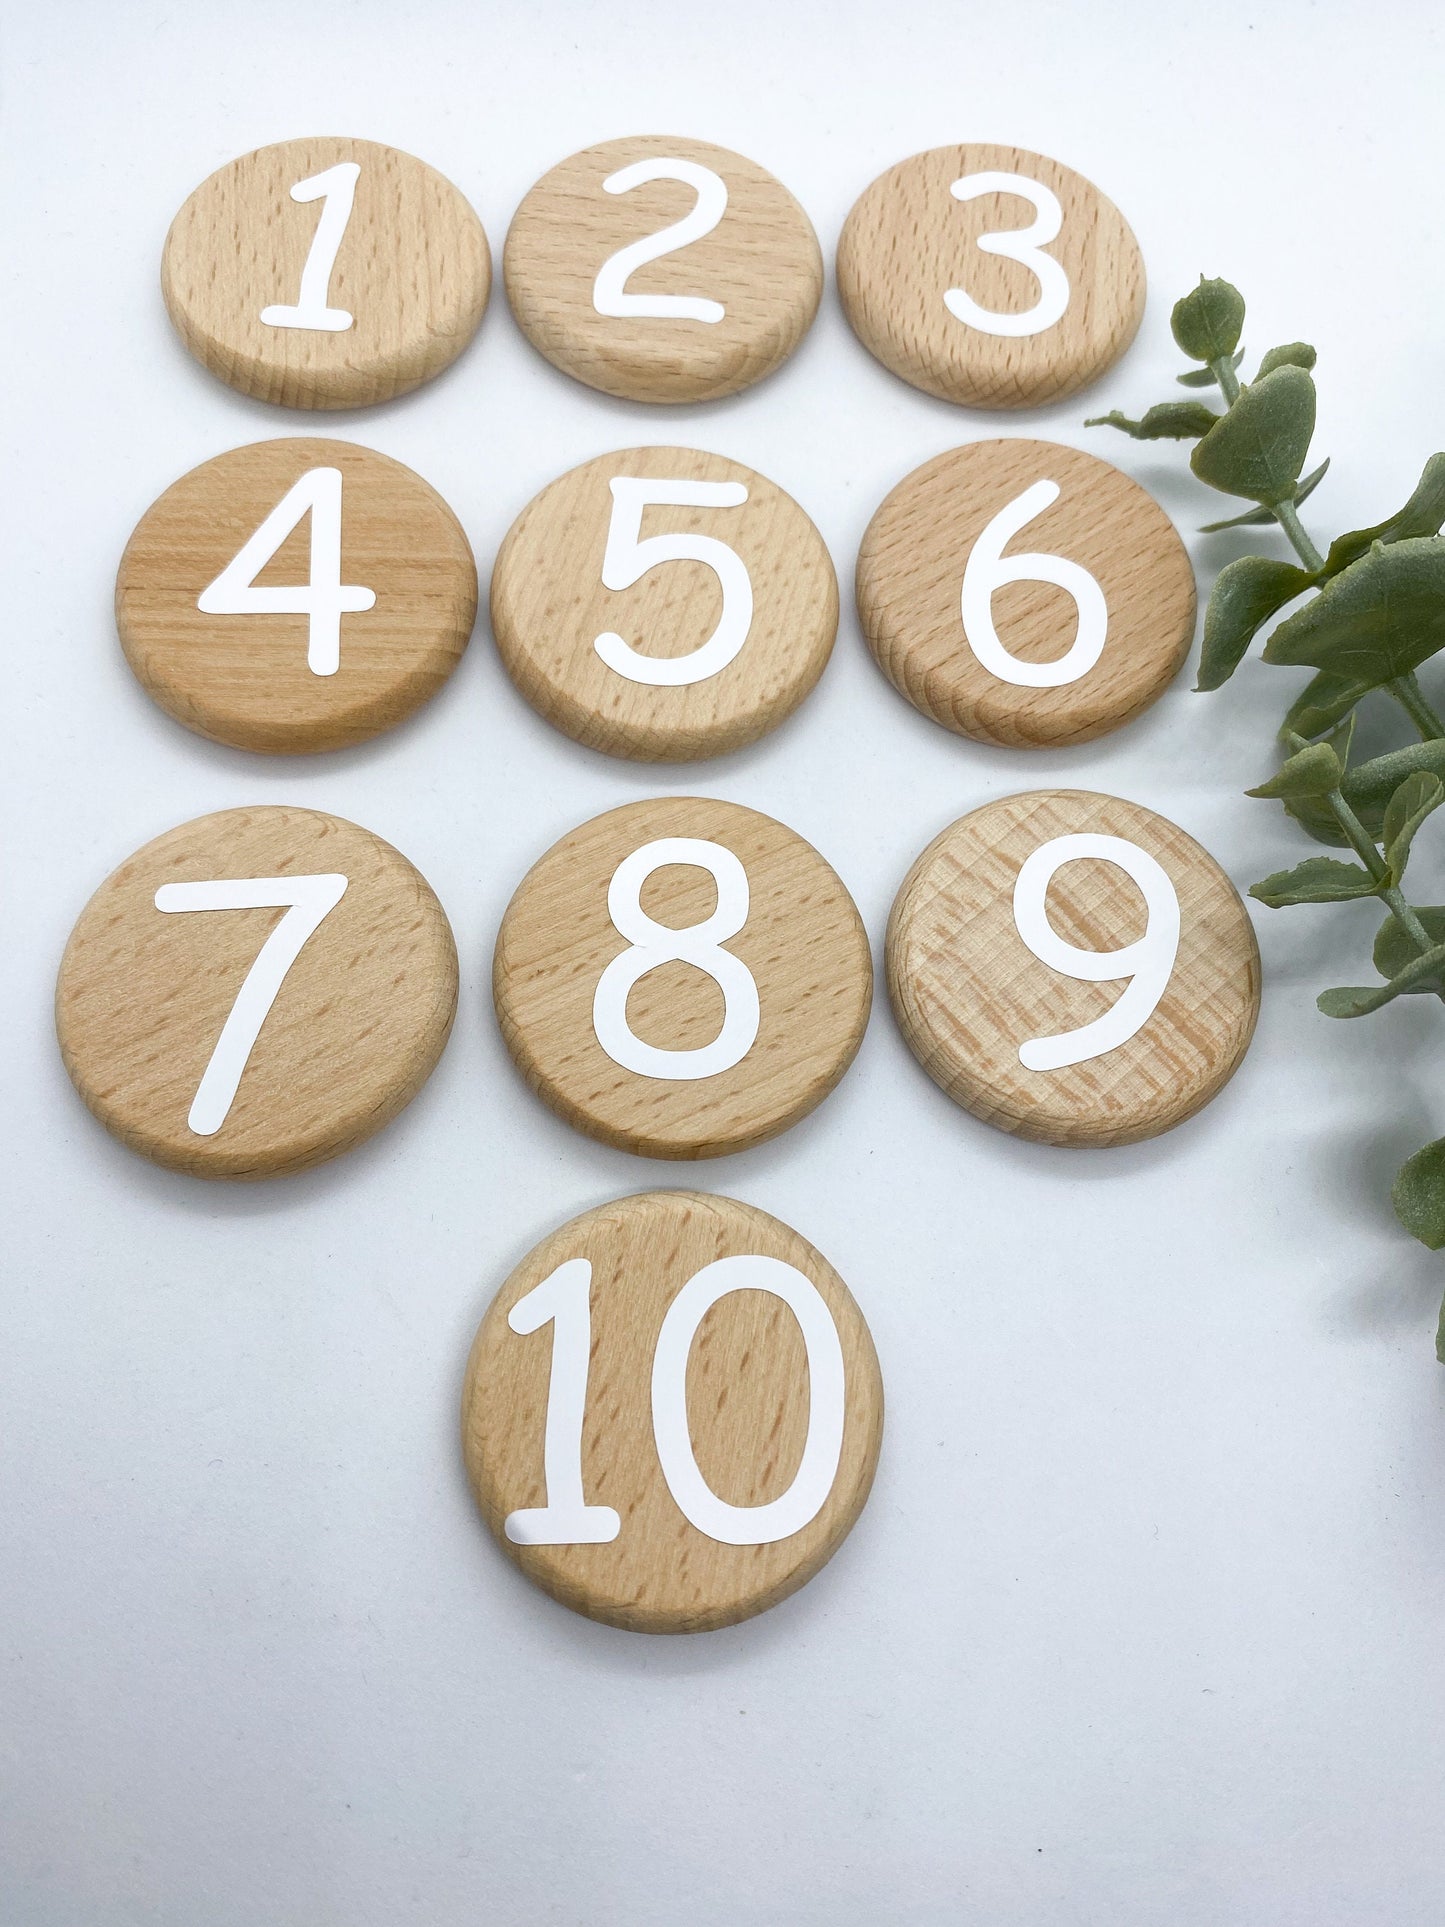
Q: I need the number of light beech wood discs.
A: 10